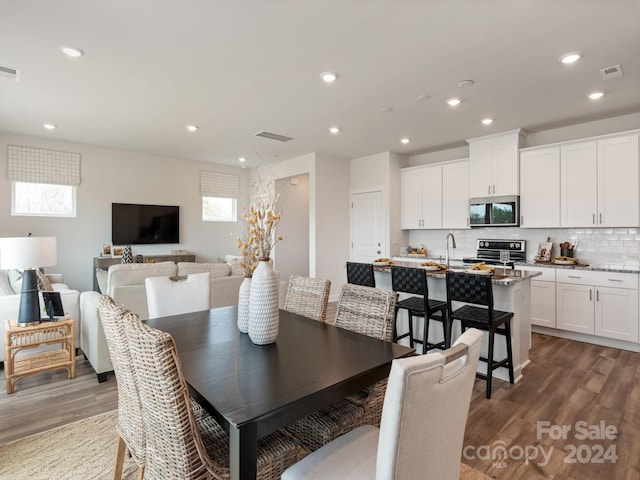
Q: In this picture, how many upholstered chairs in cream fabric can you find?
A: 2